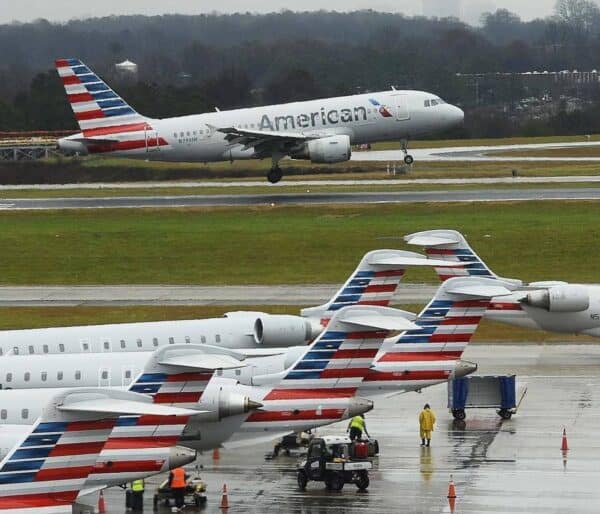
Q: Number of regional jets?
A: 6